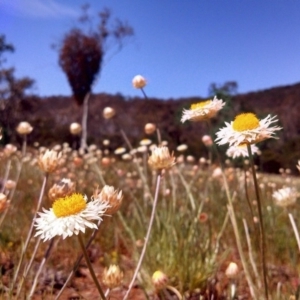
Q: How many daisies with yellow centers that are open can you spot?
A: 3